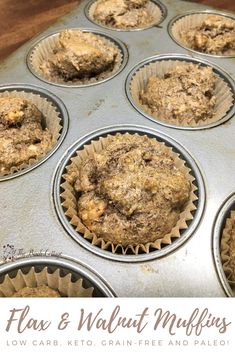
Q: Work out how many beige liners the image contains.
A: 8